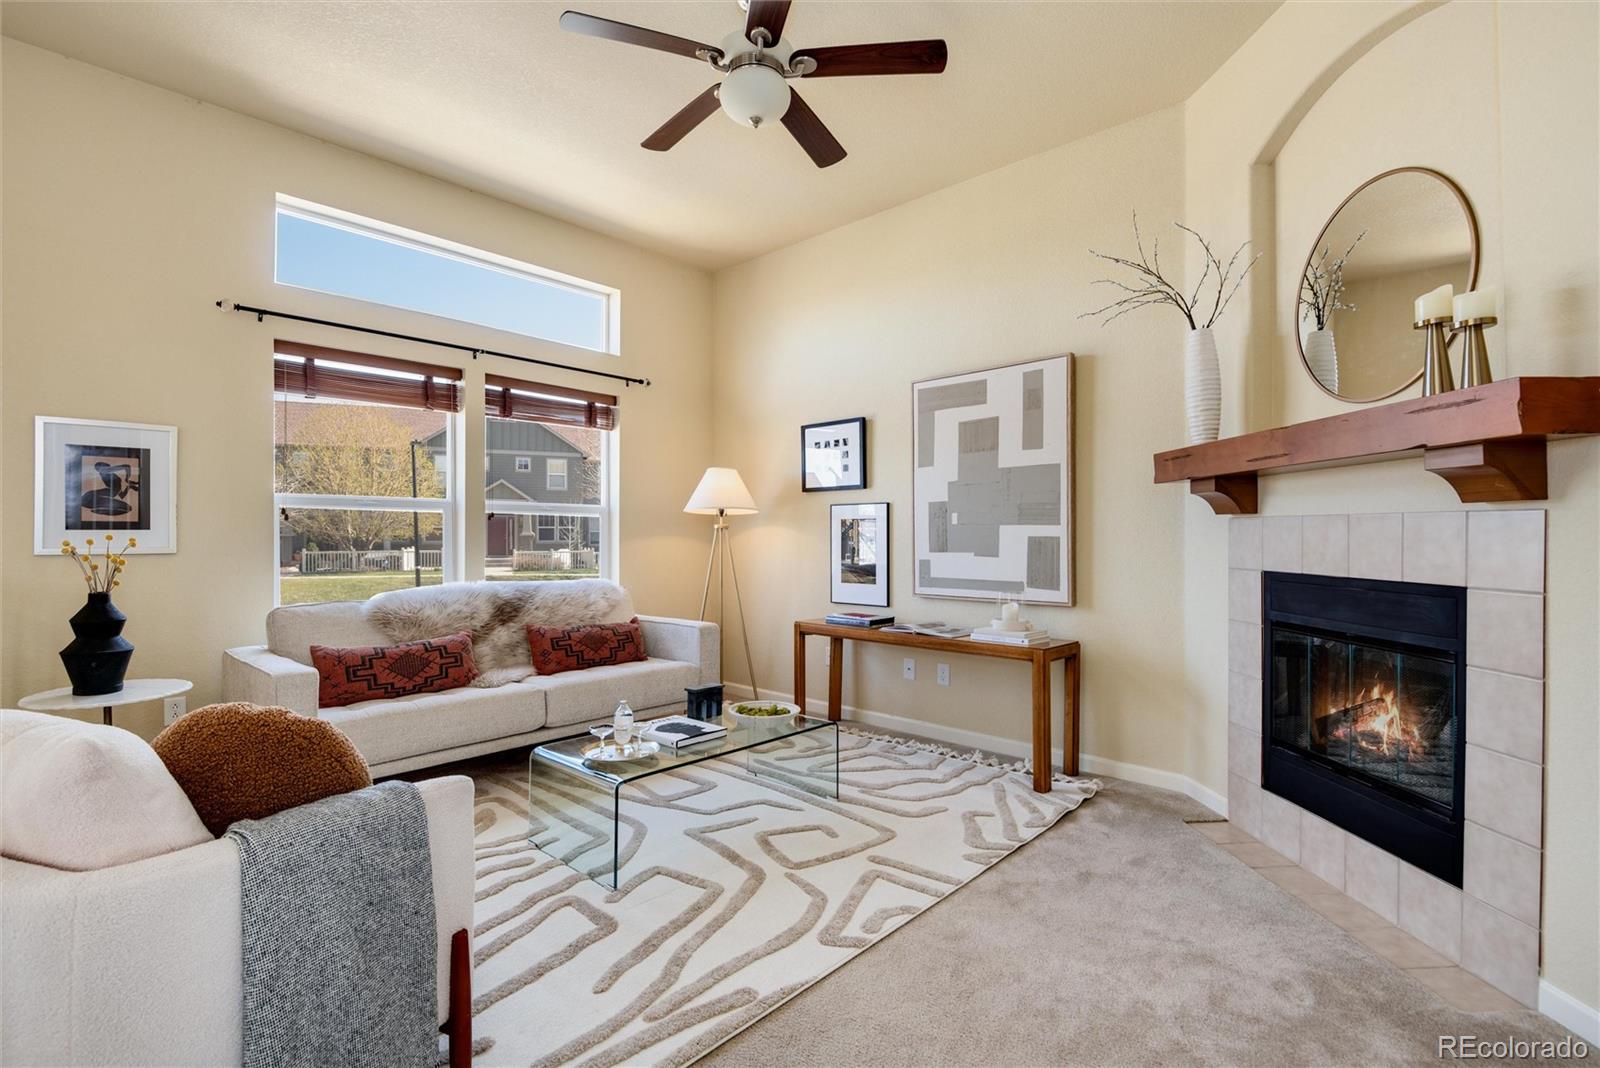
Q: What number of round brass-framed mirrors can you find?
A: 1